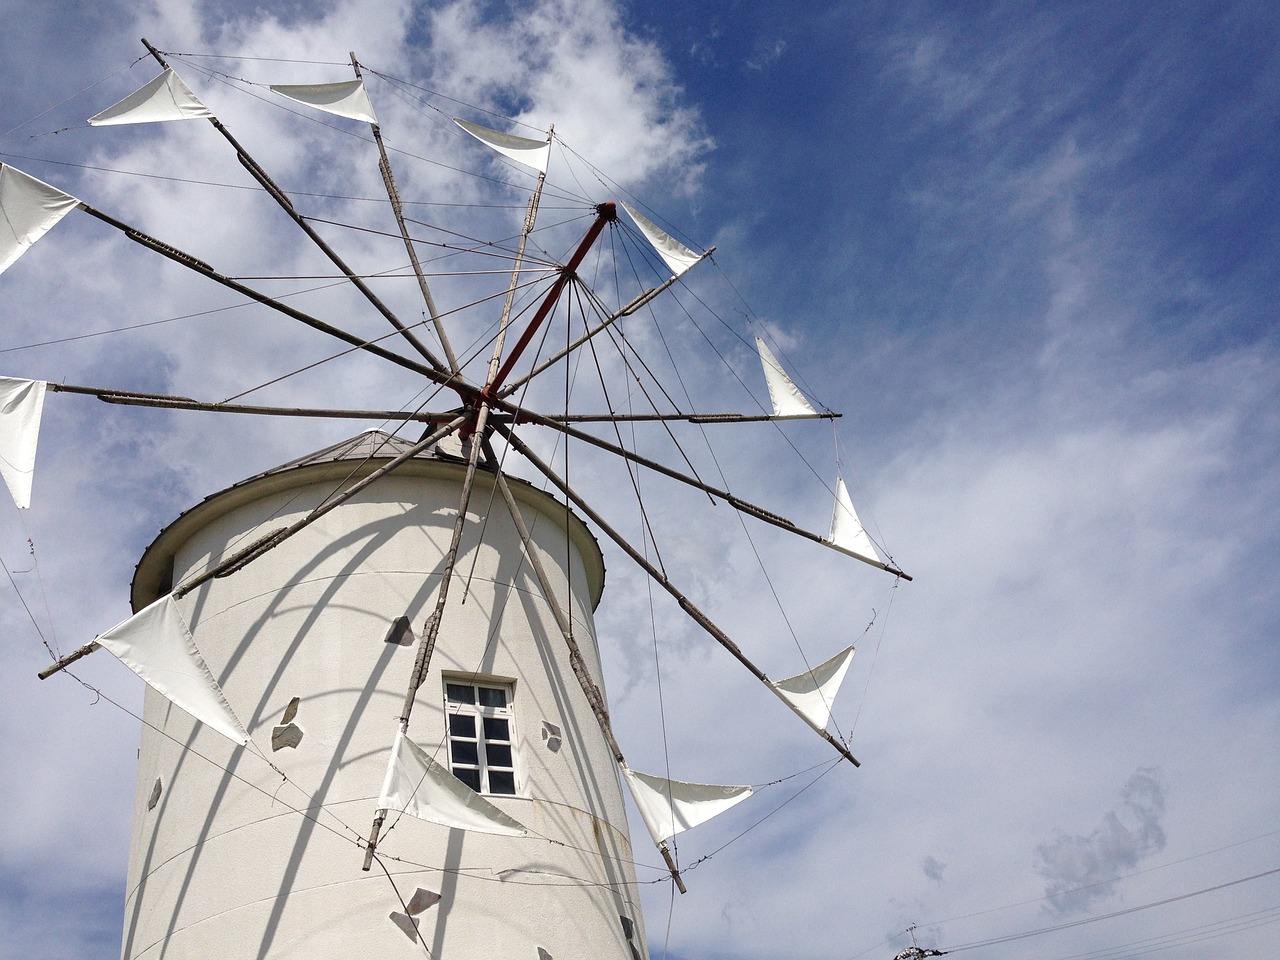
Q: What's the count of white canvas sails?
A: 12